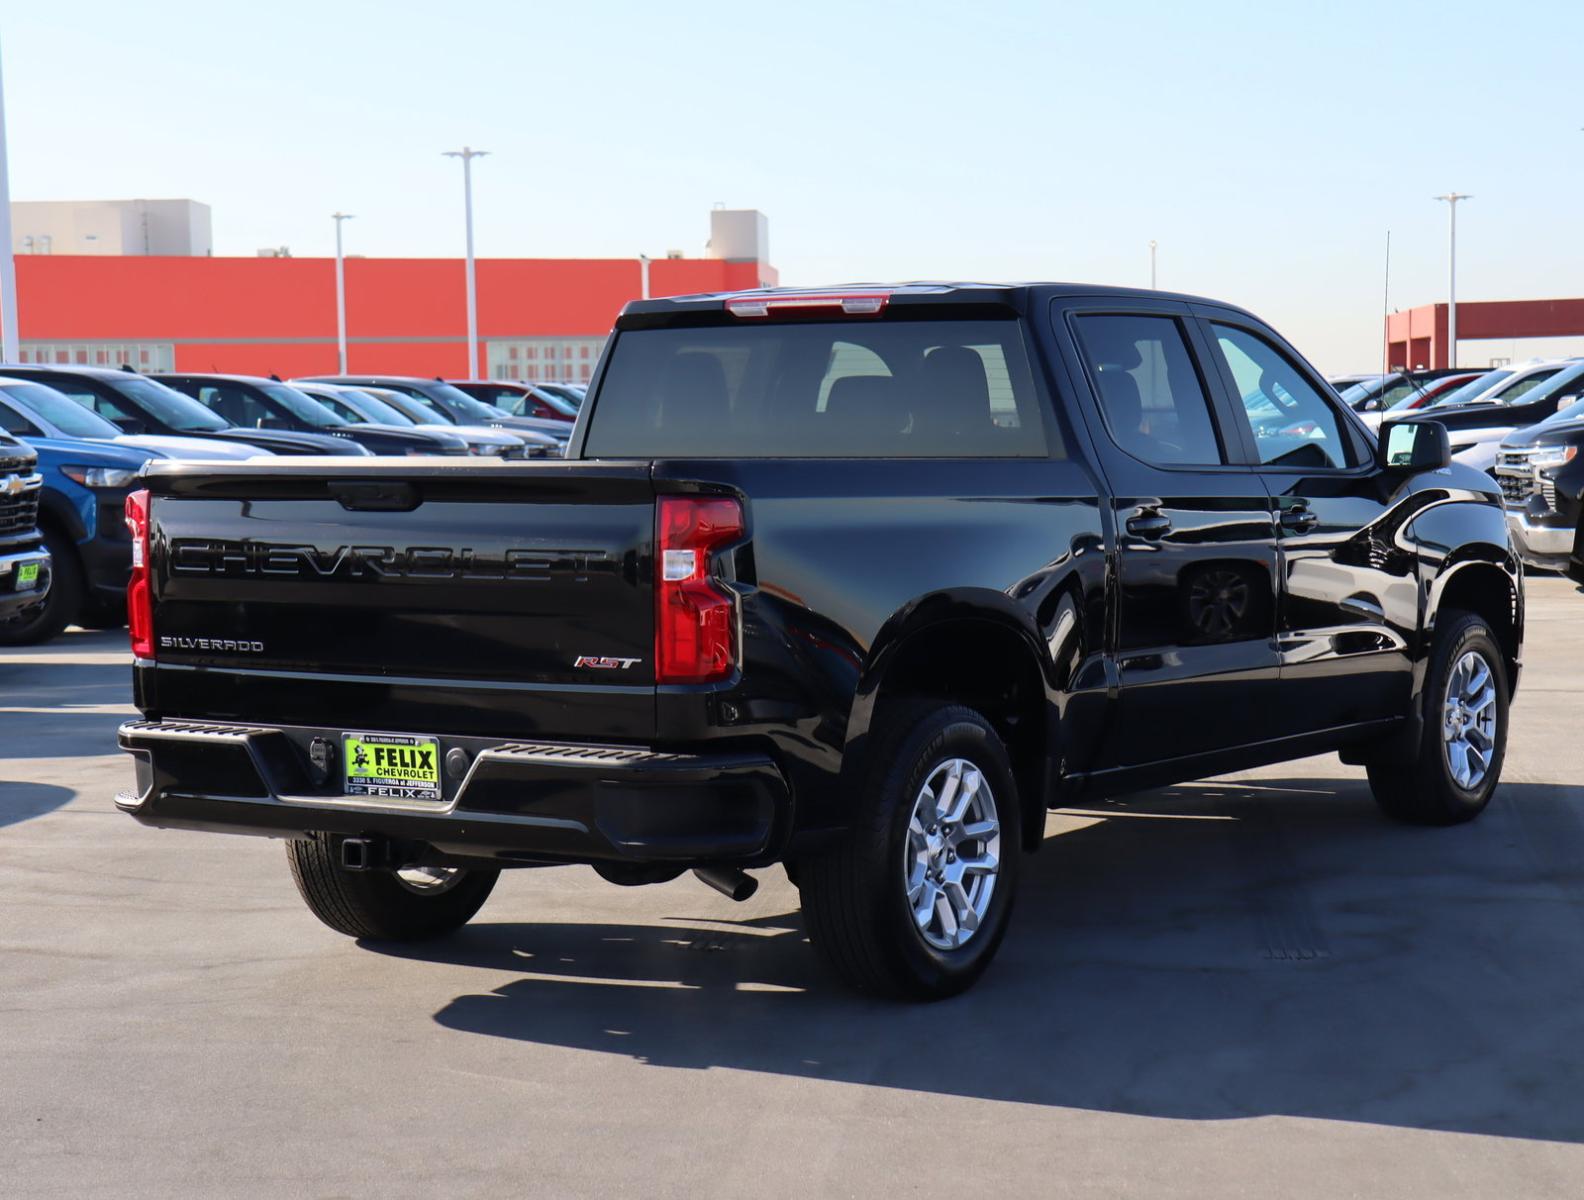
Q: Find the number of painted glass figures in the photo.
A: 0